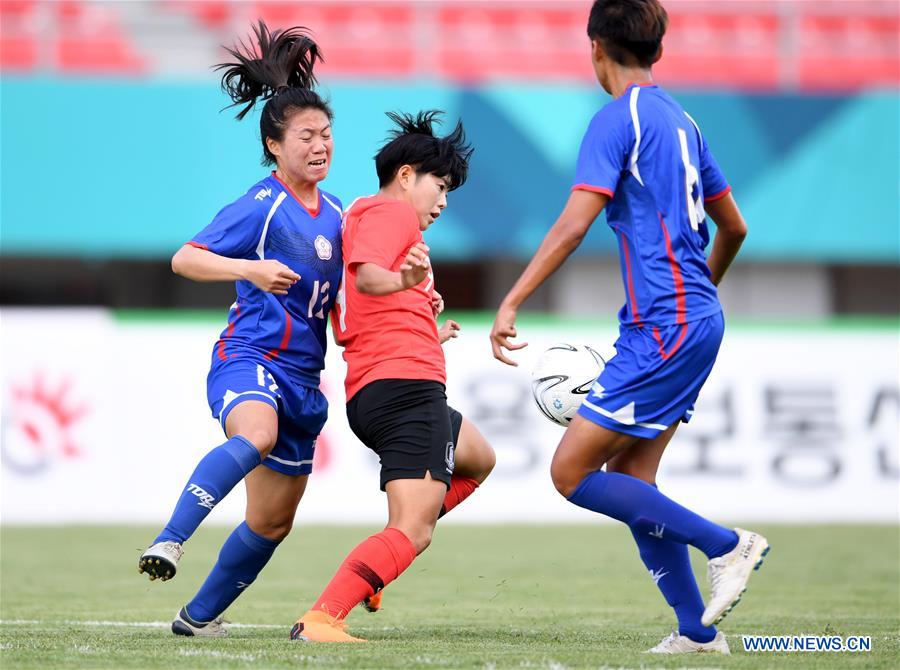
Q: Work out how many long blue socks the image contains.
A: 4